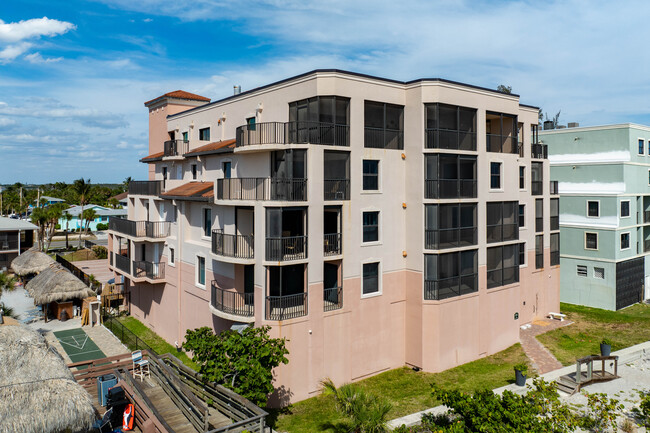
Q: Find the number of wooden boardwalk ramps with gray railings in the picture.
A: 1